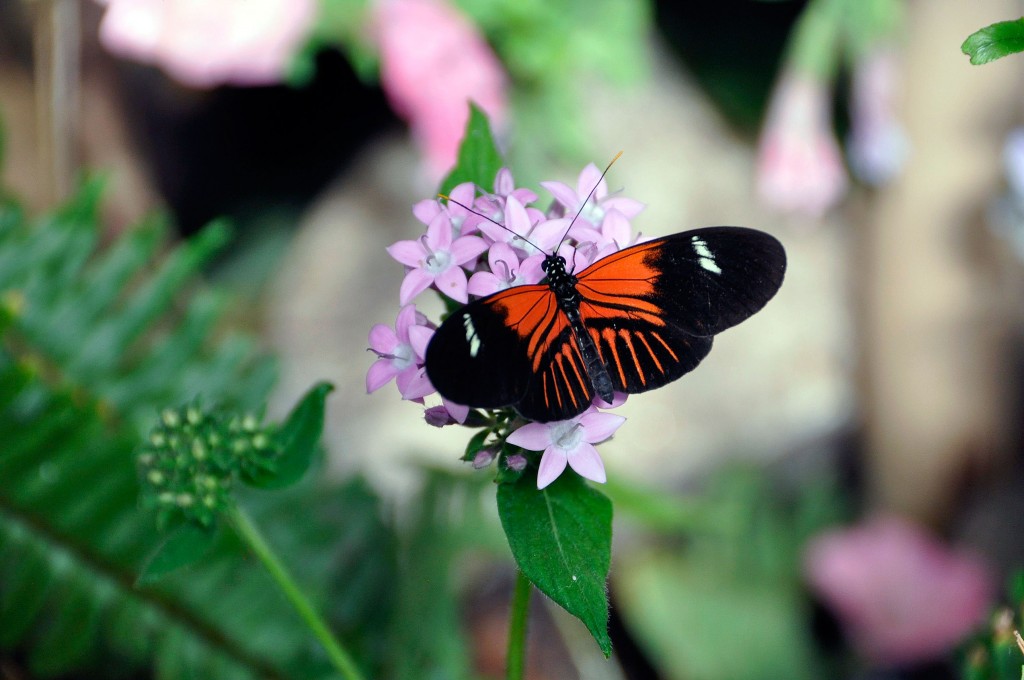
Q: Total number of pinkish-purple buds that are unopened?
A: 3